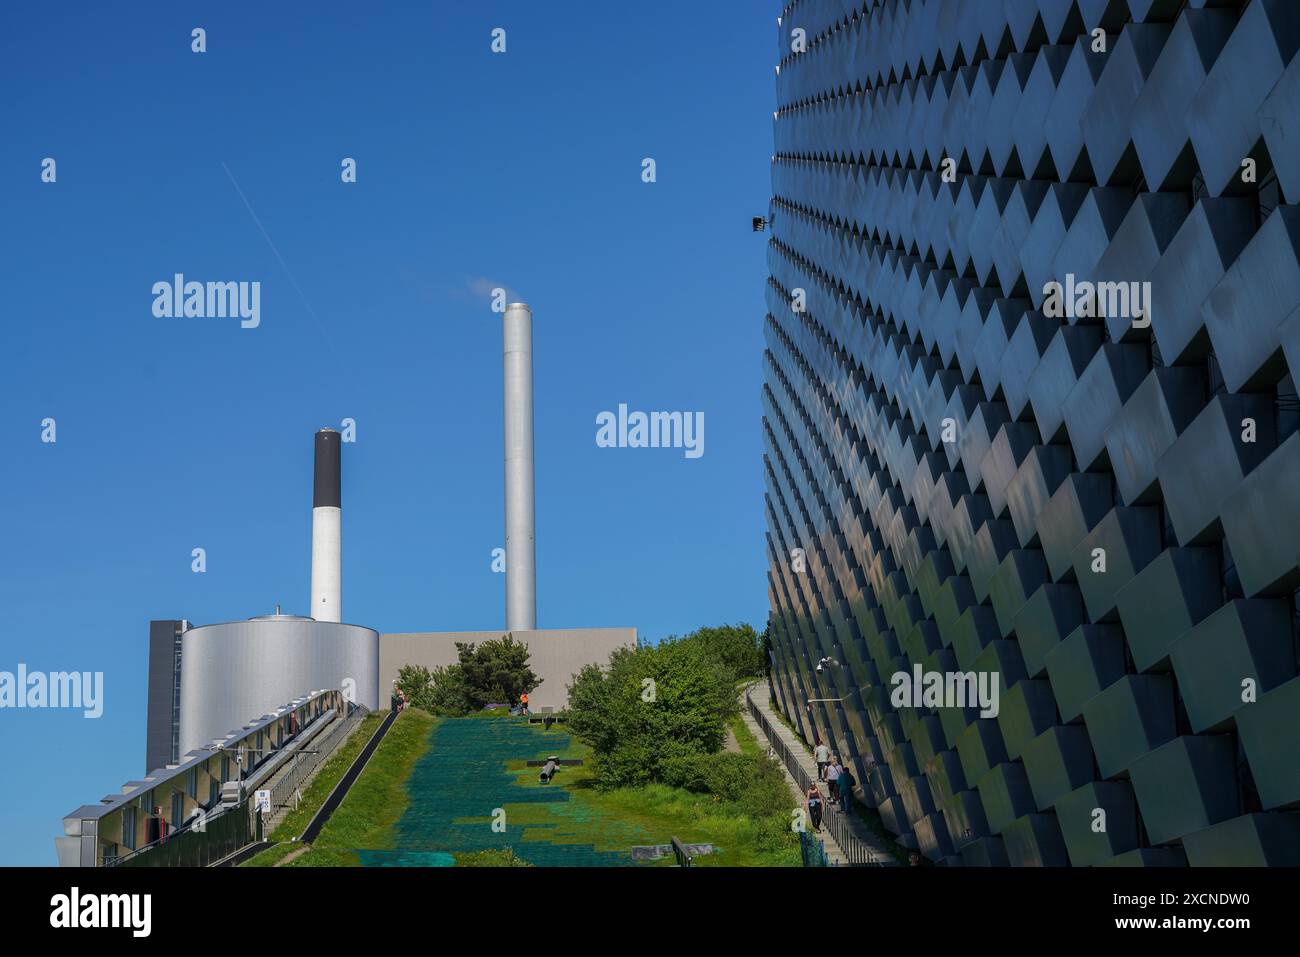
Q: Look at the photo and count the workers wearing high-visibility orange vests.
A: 1